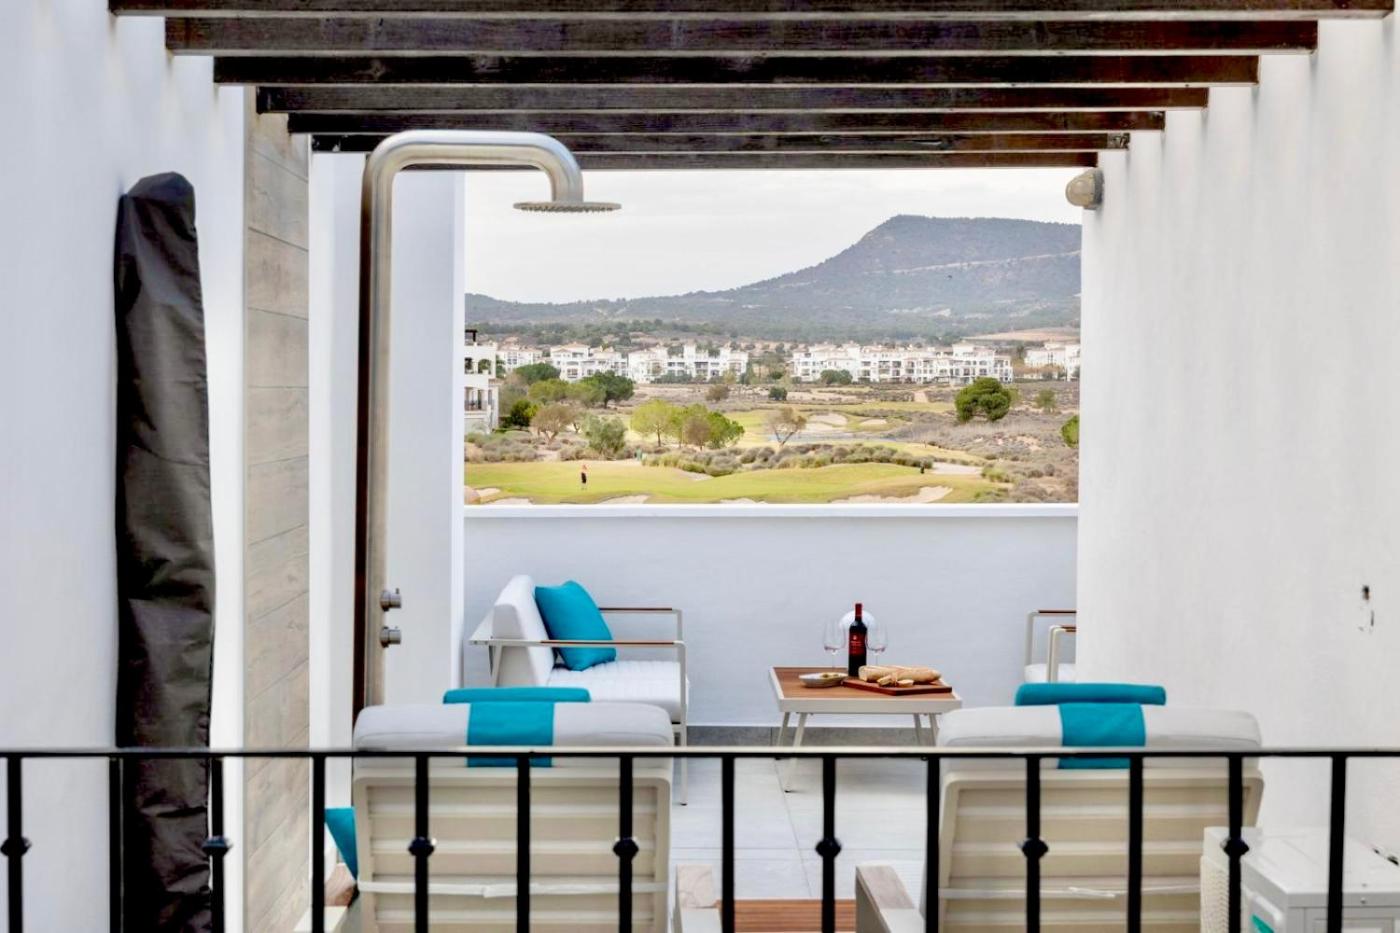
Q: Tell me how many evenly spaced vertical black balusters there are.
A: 14